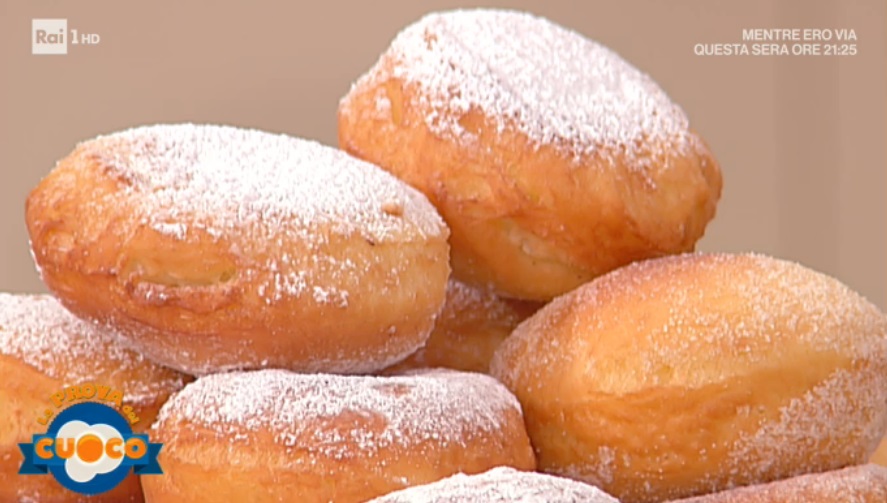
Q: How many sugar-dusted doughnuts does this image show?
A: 8